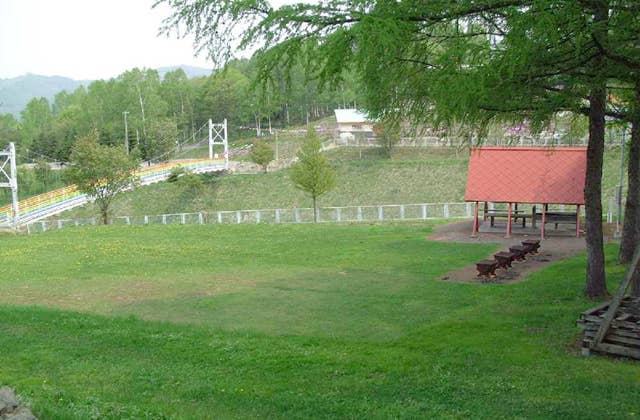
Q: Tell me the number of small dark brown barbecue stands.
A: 4